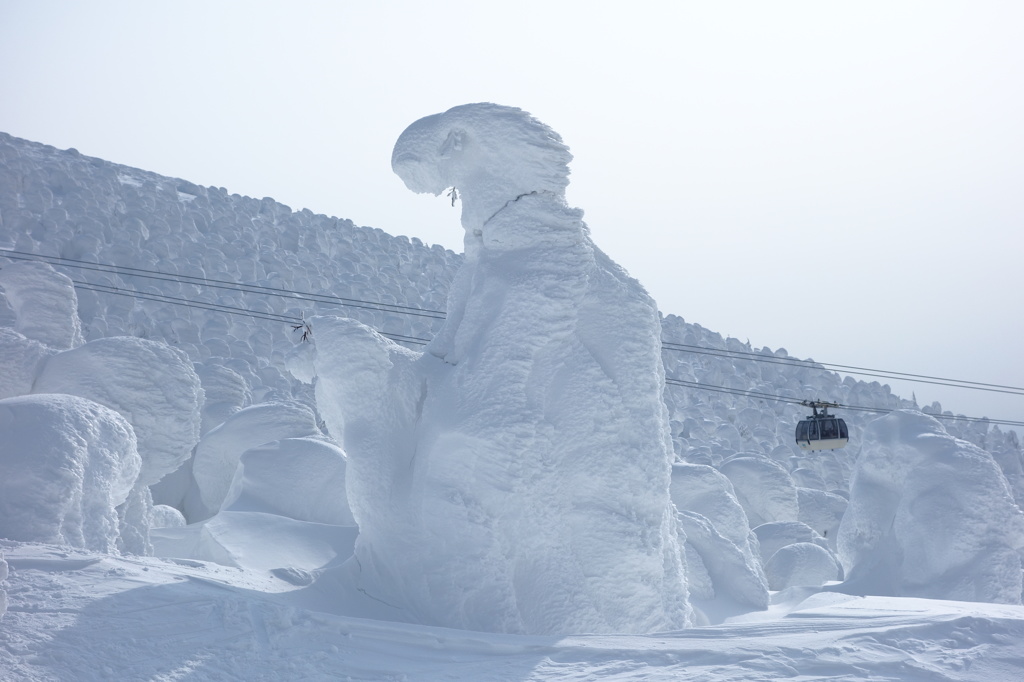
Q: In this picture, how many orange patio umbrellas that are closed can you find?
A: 0